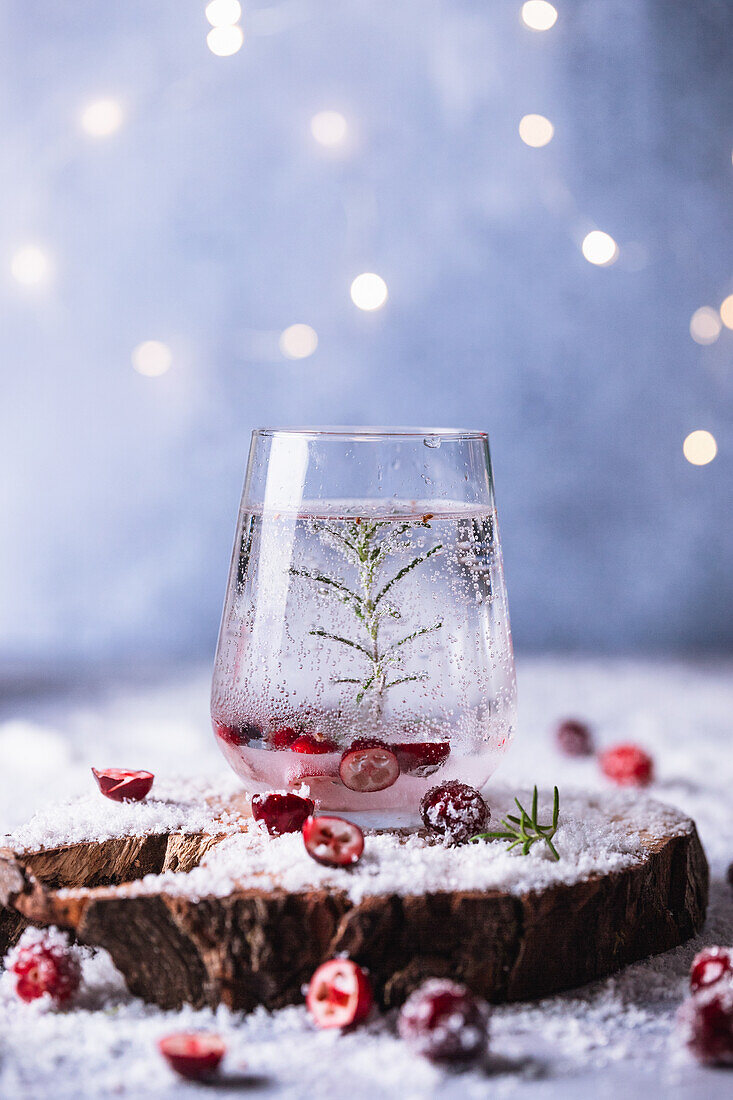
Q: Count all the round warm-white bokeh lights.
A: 14